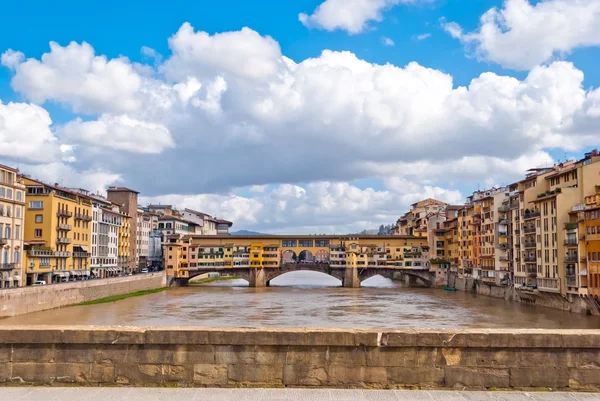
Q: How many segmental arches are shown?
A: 3